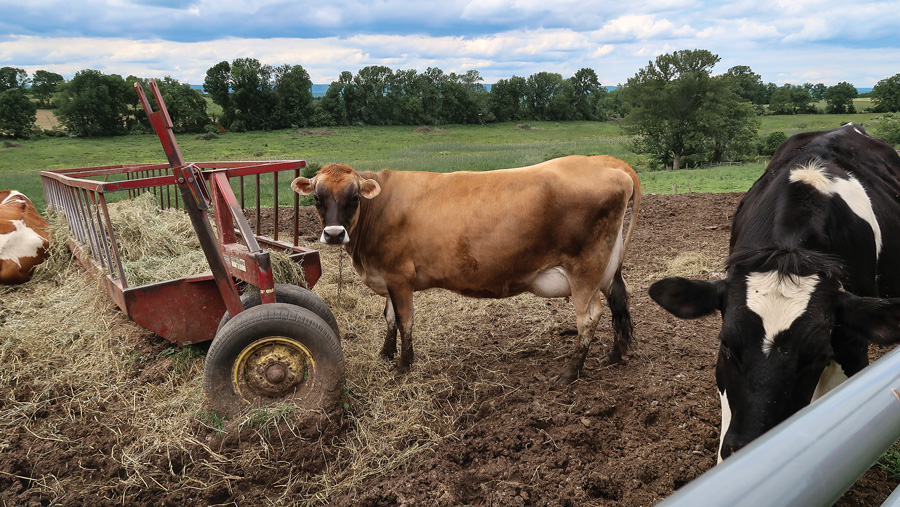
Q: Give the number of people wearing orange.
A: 0